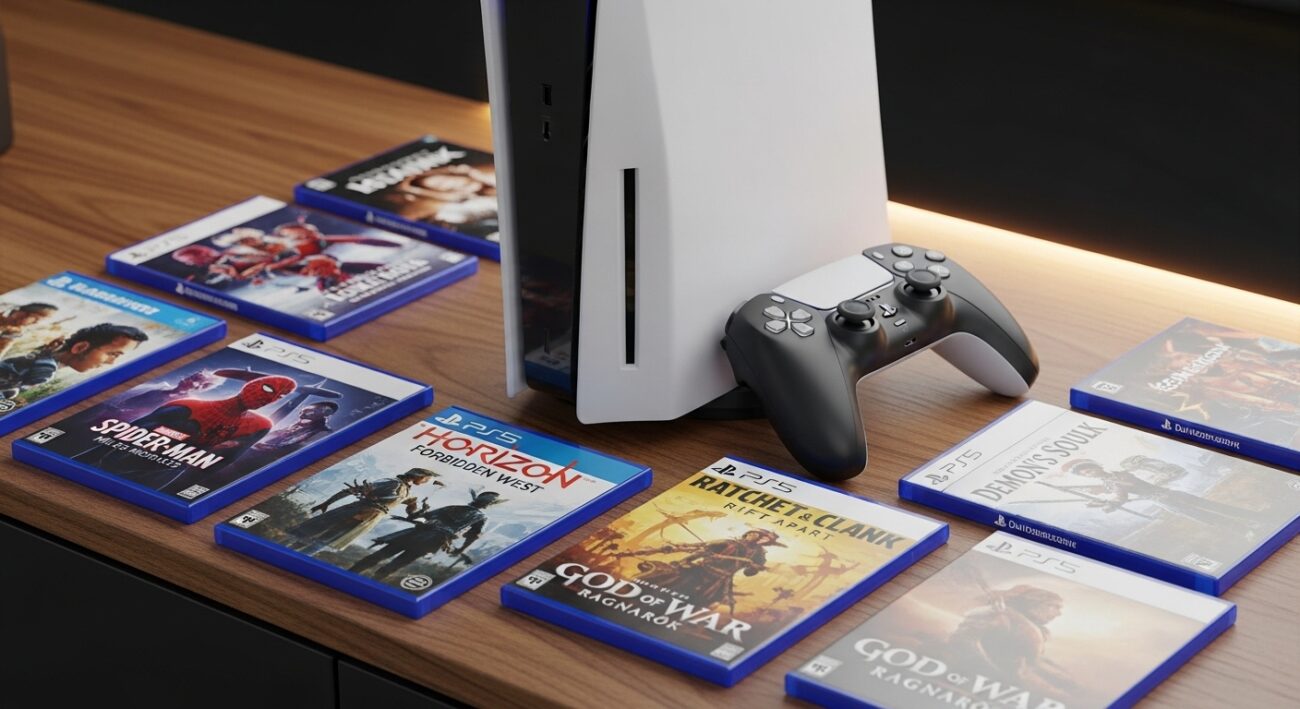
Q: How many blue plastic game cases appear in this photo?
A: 9